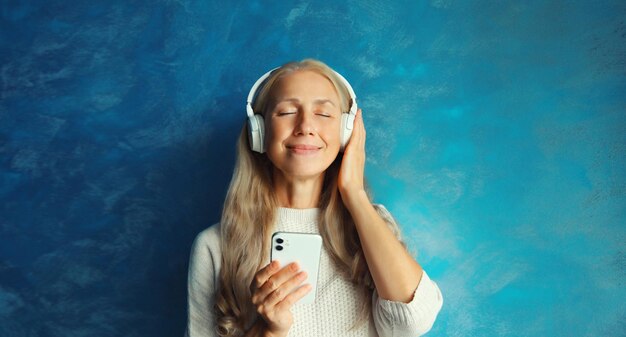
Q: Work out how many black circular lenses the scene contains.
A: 2